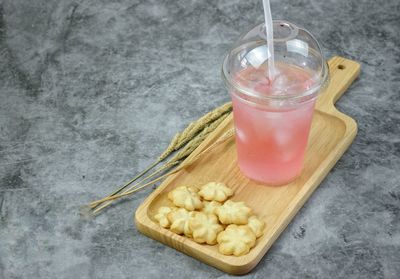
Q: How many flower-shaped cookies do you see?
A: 9